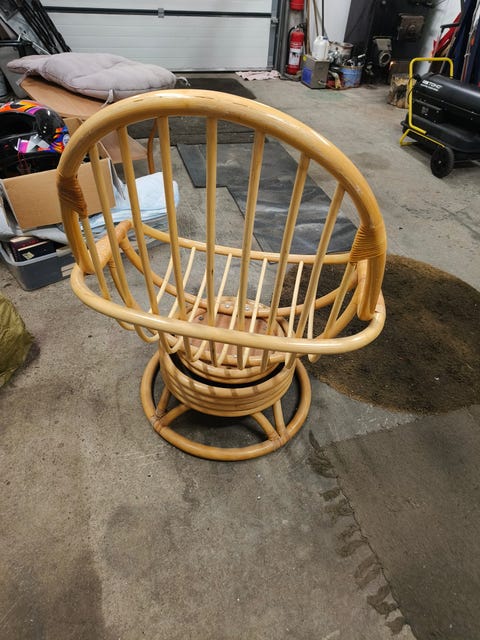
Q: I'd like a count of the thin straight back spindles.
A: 9